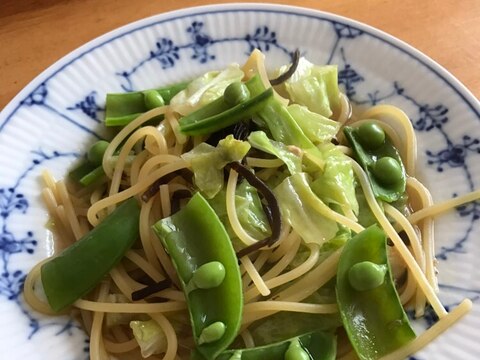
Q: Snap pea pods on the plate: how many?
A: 8